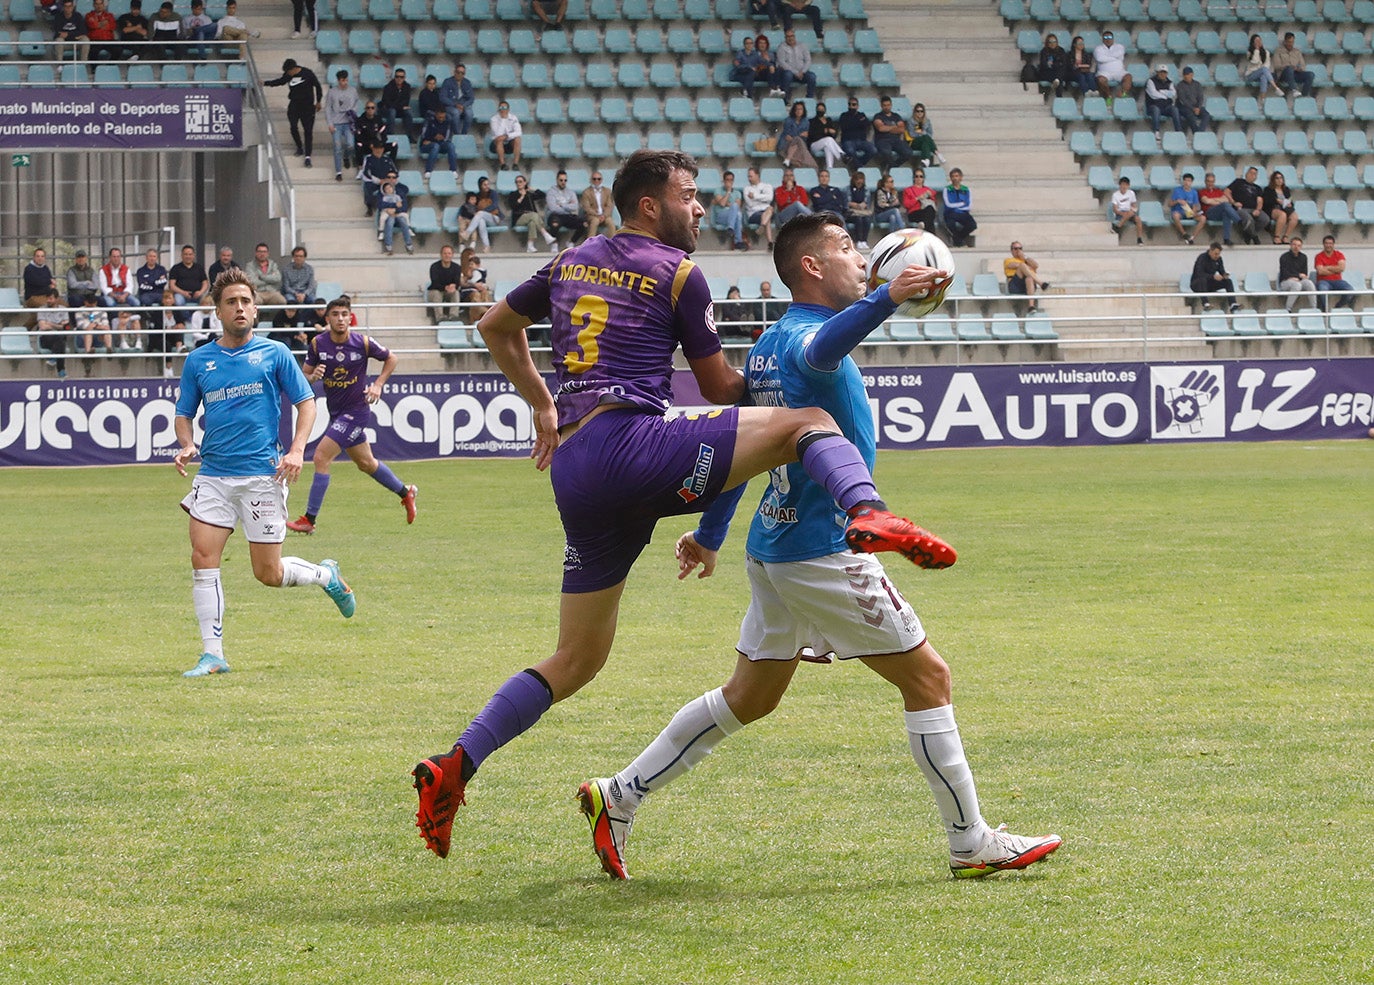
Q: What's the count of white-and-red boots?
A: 2